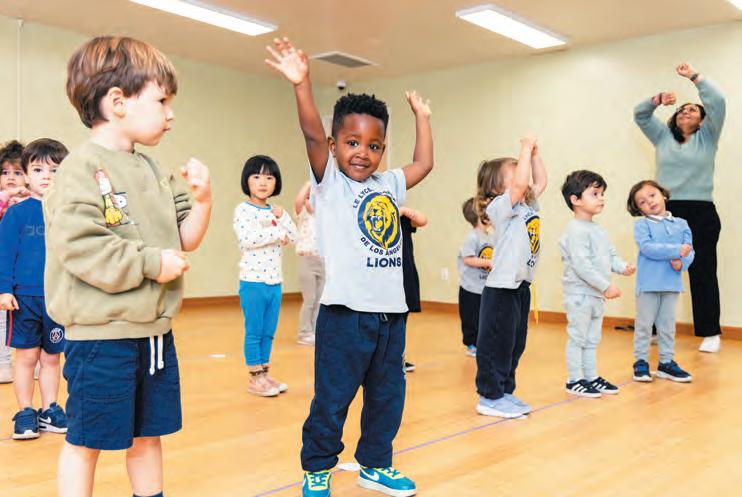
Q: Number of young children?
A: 11